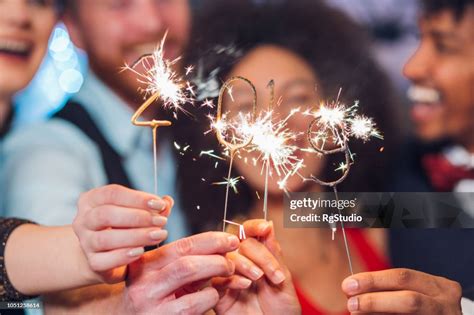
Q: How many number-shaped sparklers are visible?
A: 4